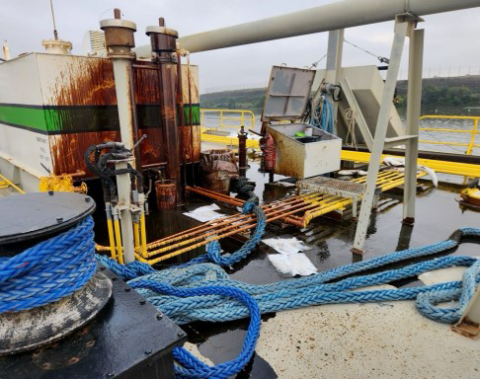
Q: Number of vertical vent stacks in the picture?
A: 2